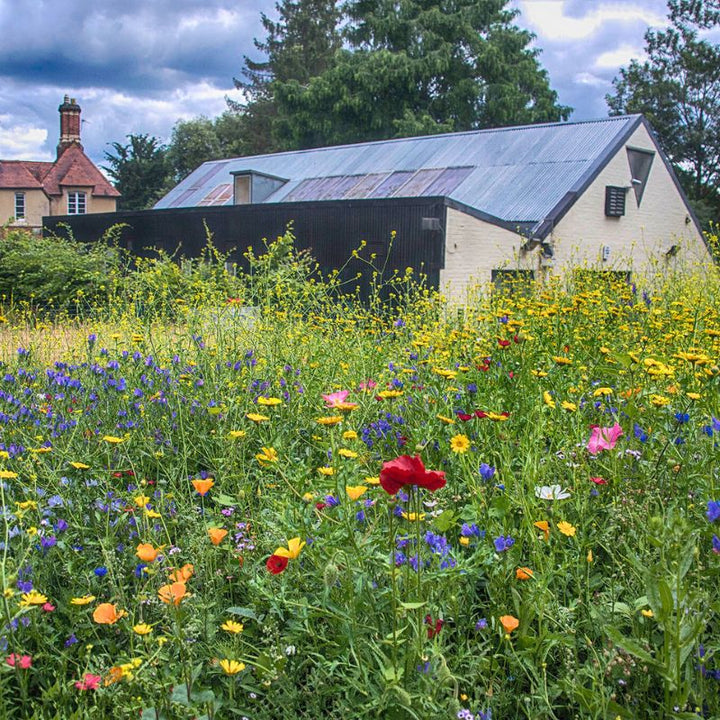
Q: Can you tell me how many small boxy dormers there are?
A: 1